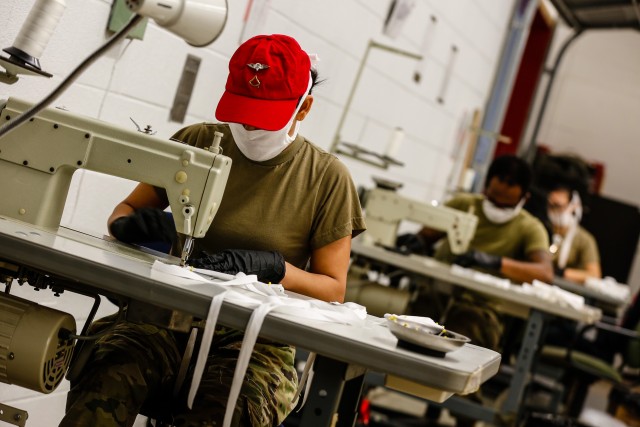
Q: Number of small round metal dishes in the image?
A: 1